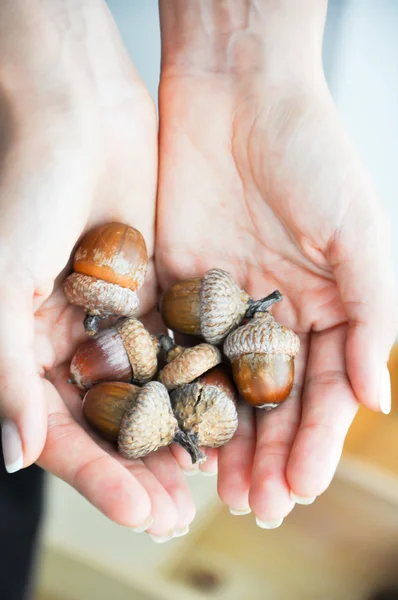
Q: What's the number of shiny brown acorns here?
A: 6